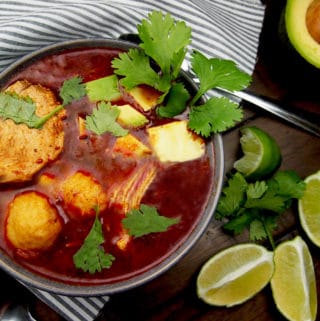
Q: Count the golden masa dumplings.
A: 2